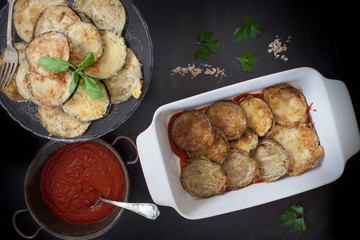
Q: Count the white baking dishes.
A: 1